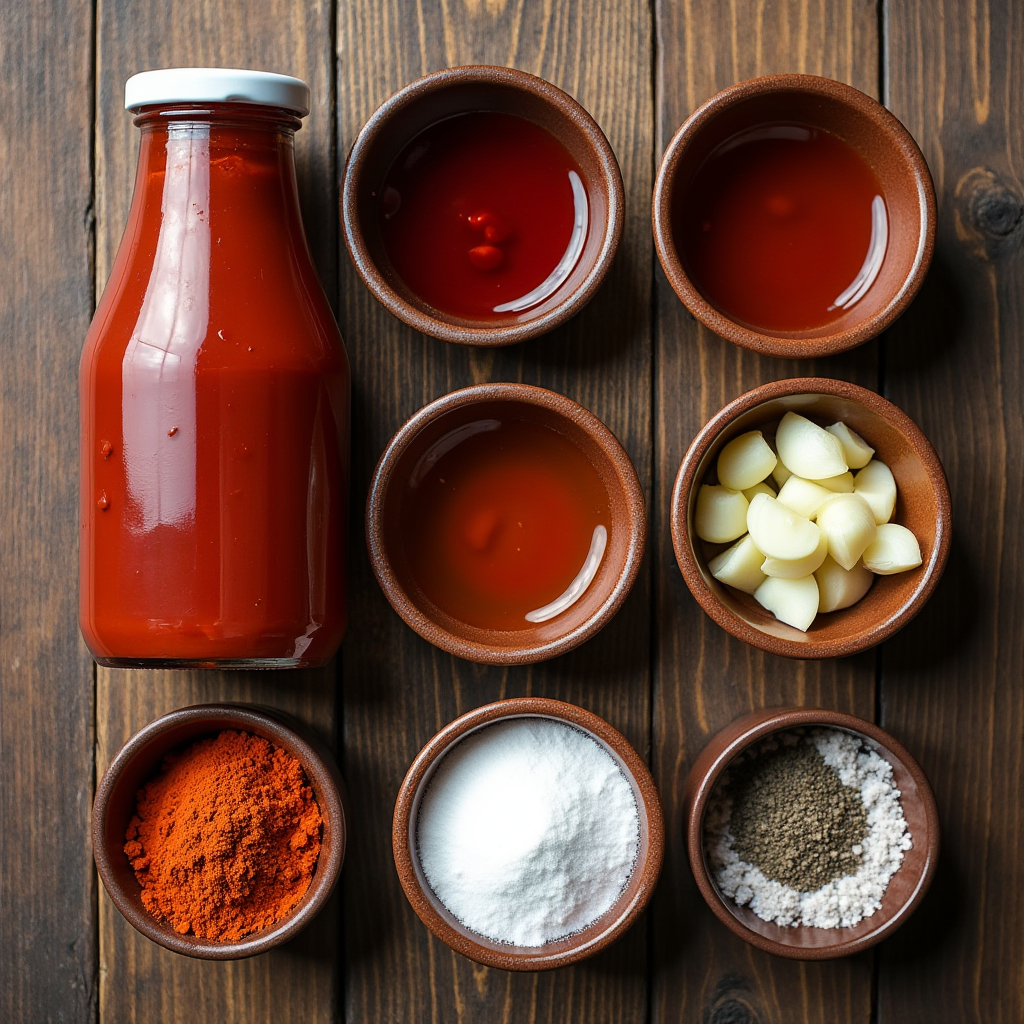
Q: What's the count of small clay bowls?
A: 7